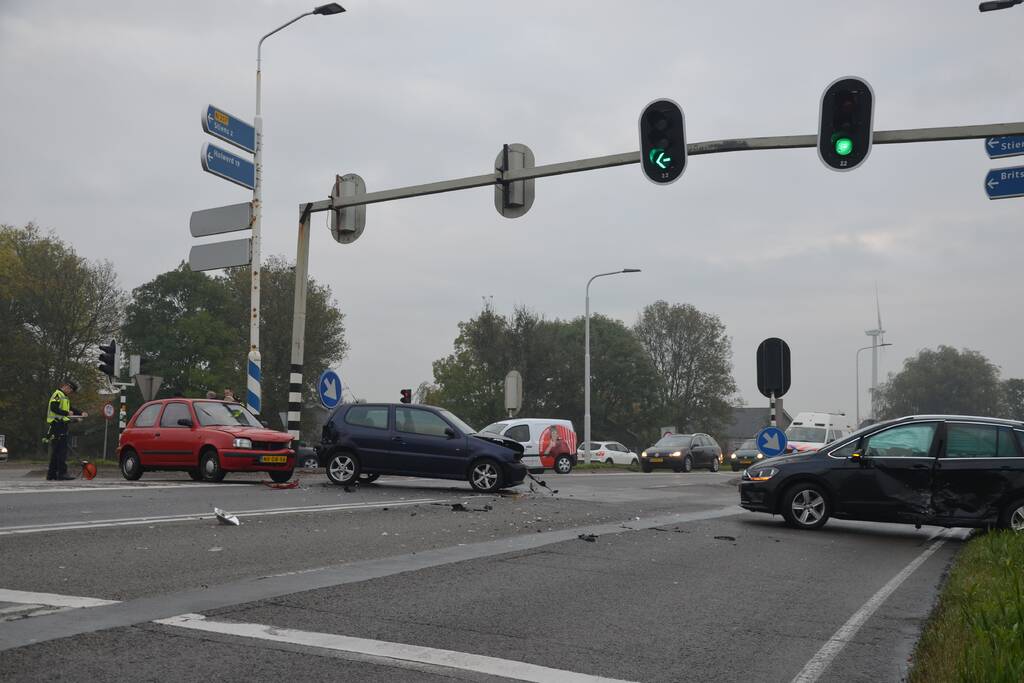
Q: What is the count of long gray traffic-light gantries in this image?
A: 1